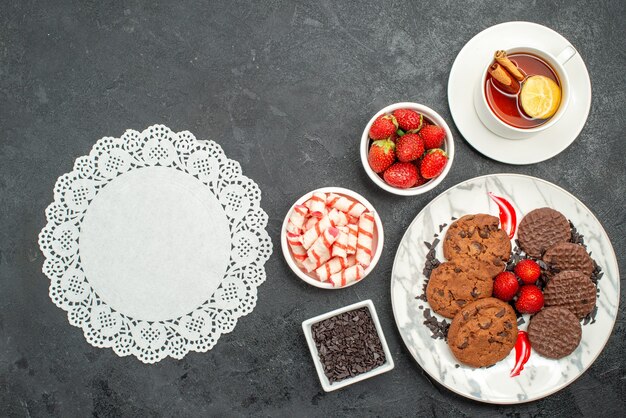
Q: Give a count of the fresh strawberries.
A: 10